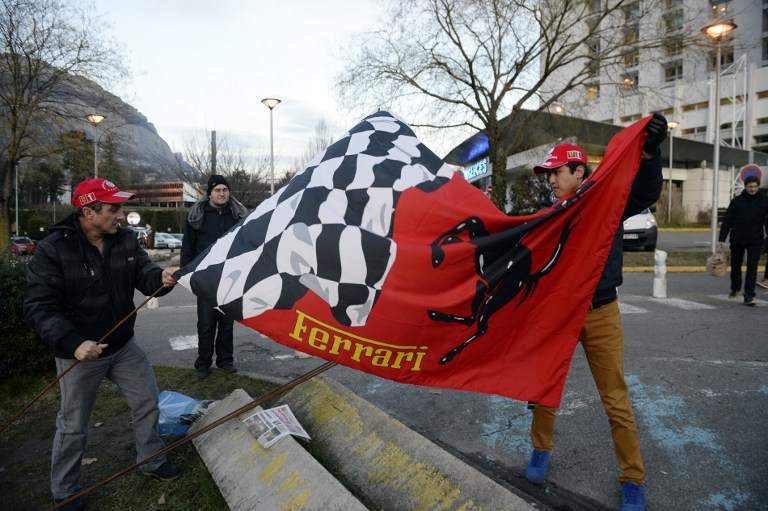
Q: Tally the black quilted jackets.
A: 1